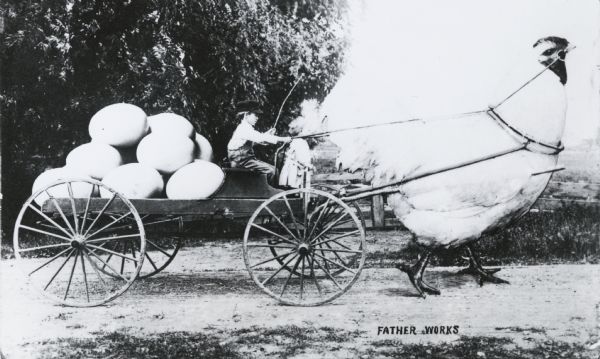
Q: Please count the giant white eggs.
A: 8